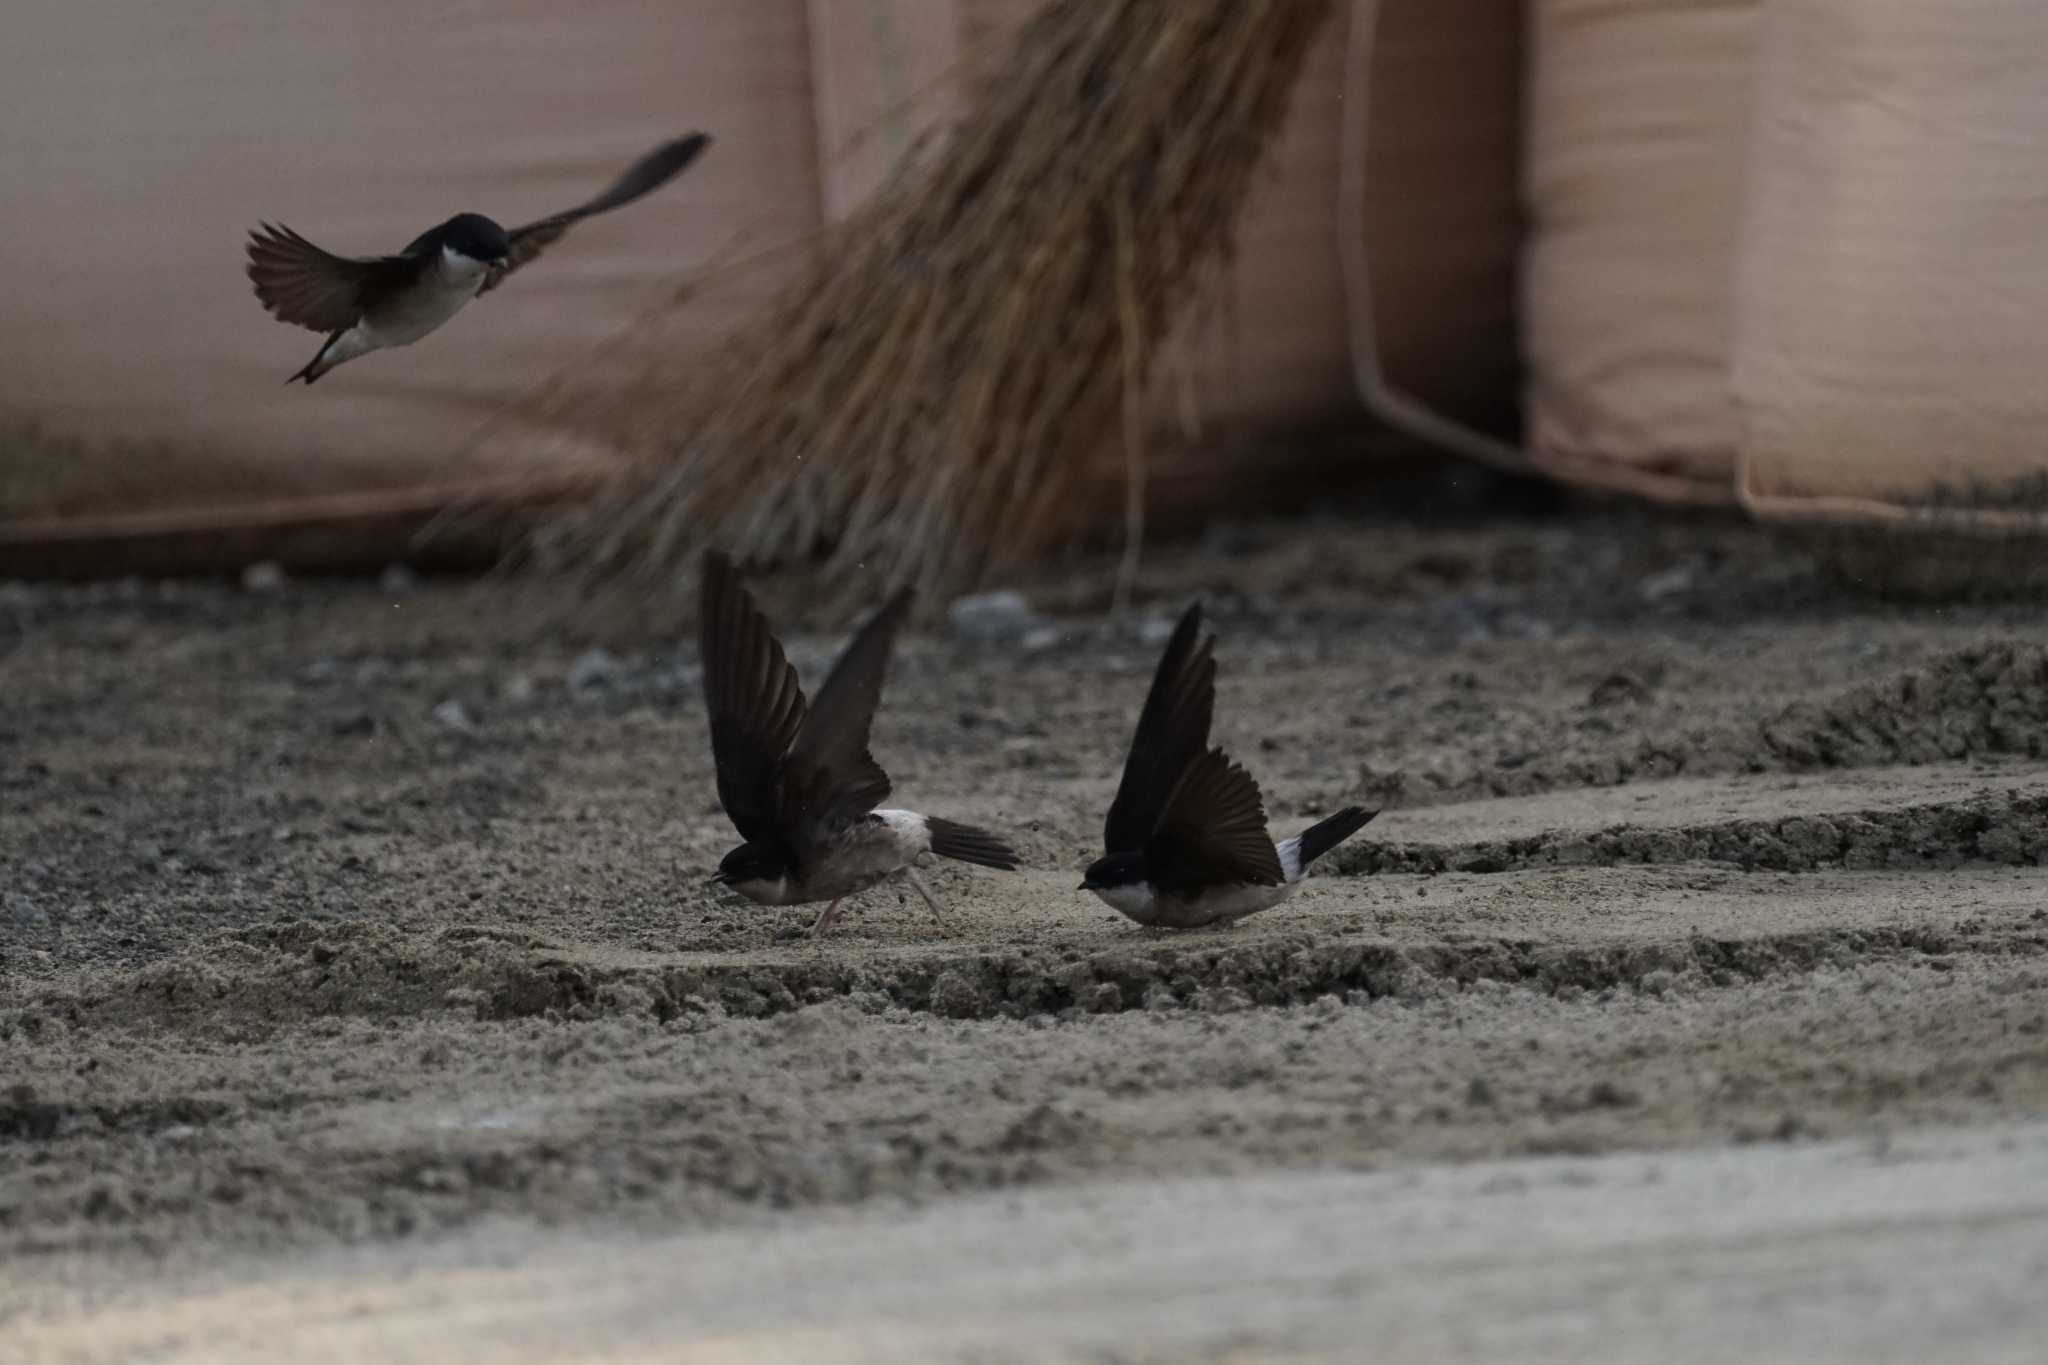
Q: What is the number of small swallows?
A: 3